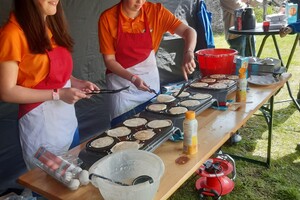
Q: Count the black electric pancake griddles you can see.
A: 3